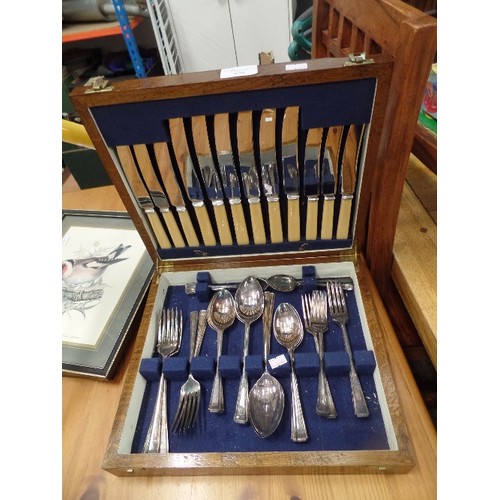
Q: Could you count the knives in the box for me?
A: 12